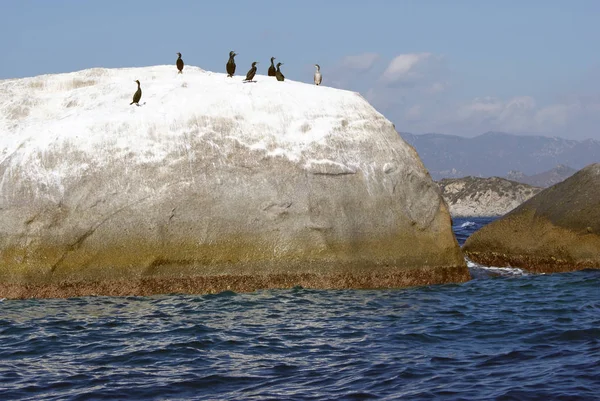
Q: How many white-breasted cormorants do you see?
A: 1